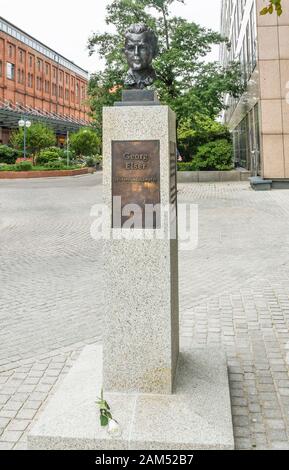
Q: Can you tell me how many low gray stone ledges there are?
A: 1